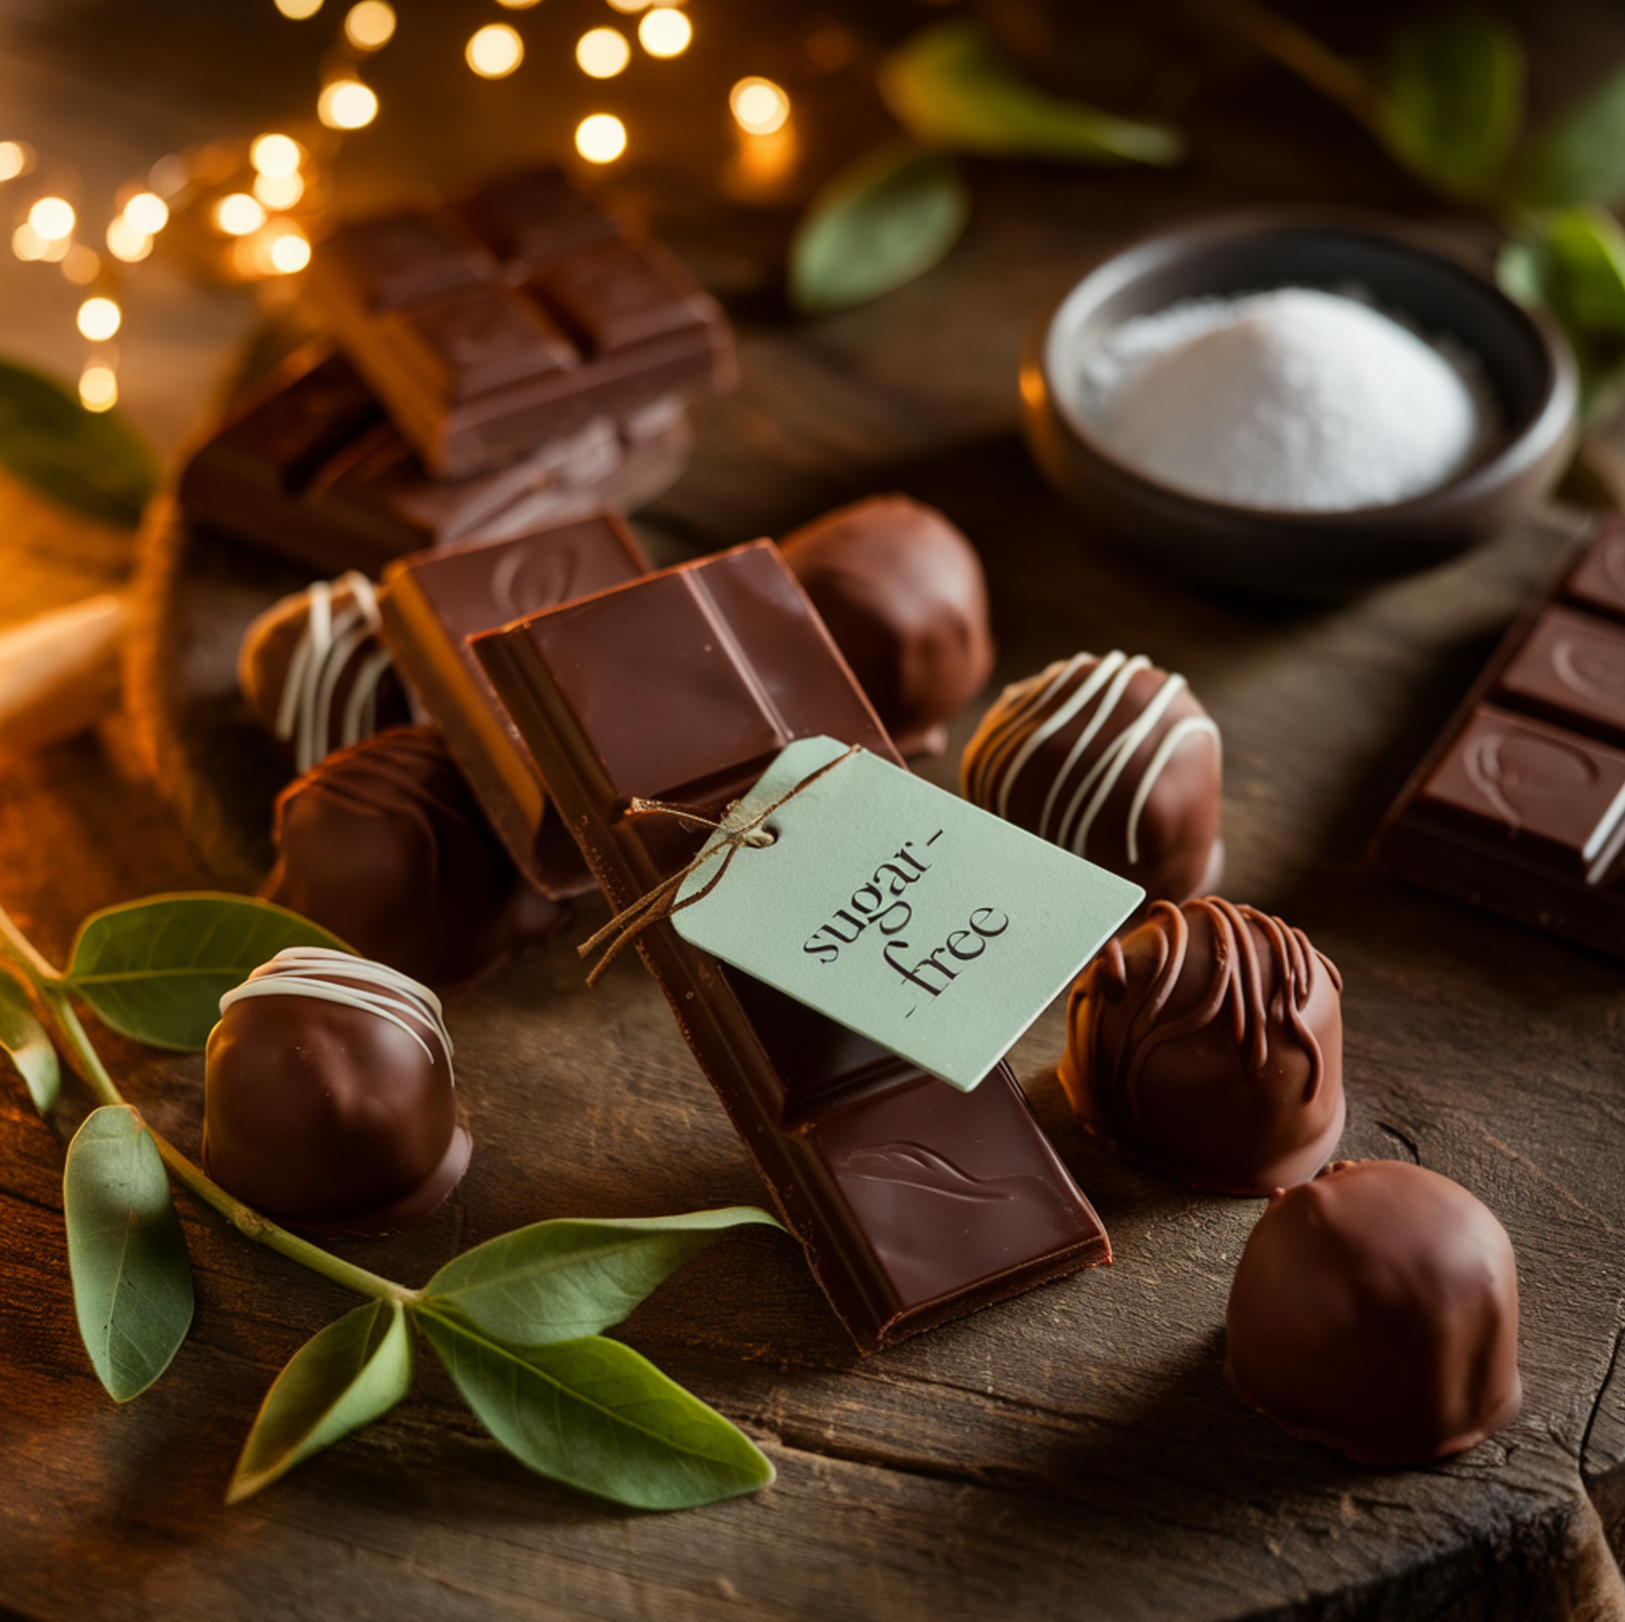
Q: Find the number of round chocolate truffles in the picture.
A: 7